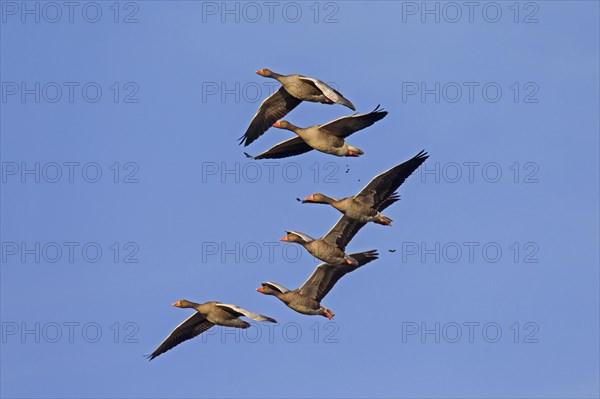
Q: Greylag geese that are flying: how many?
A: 6